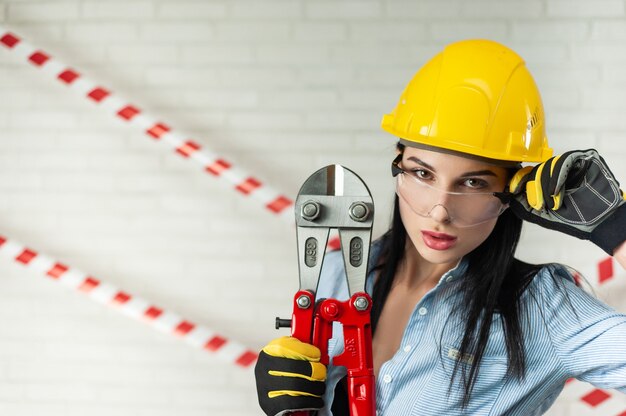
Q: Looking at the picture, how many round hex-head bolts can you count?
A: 4